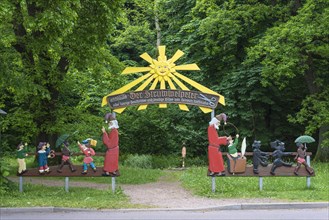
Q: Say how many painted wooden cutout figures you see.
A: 10